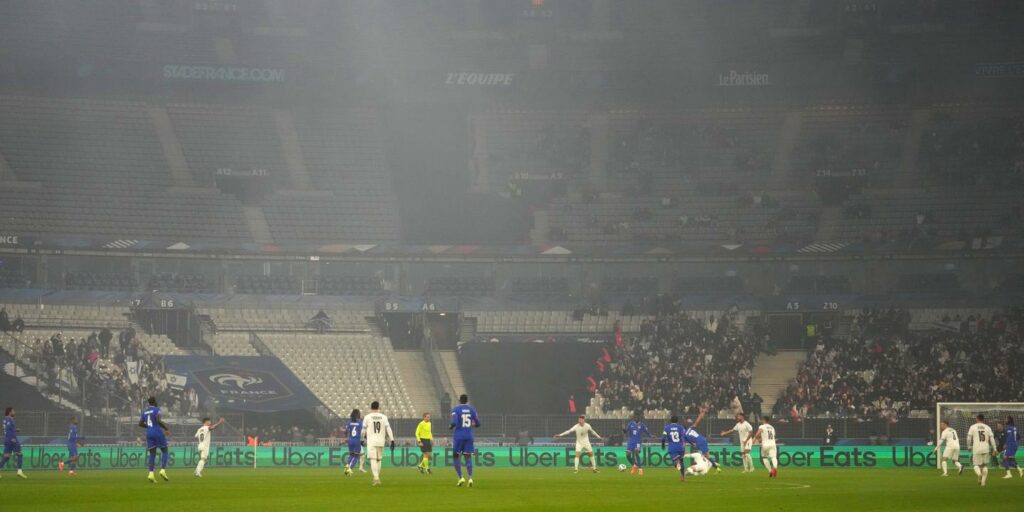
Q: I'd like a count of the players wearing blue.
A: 9